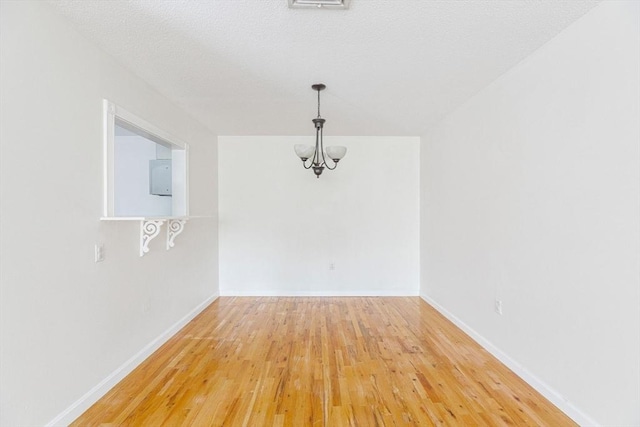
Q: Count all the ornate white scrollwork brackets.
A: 2